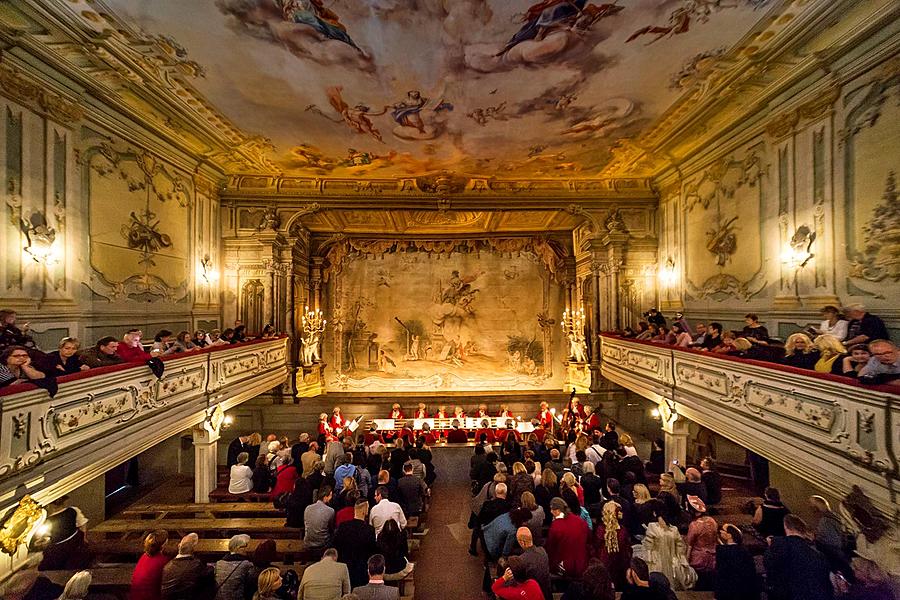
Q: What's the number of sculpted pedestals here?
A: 2